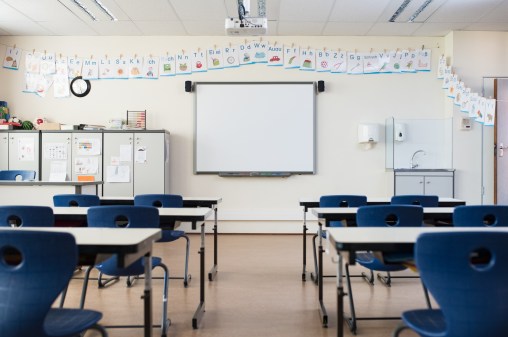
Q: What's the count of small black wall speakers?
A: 2